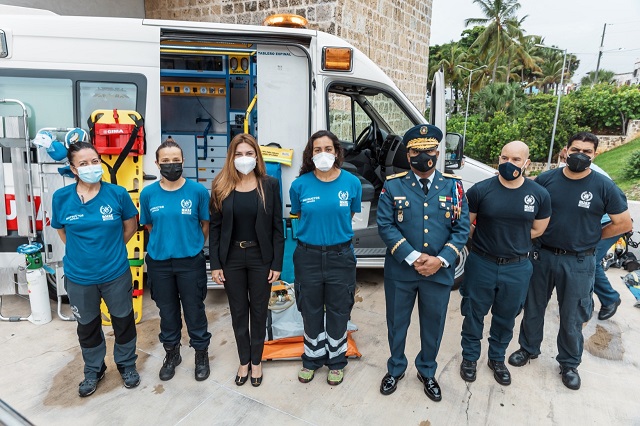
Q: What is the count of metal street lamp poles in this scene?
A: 2